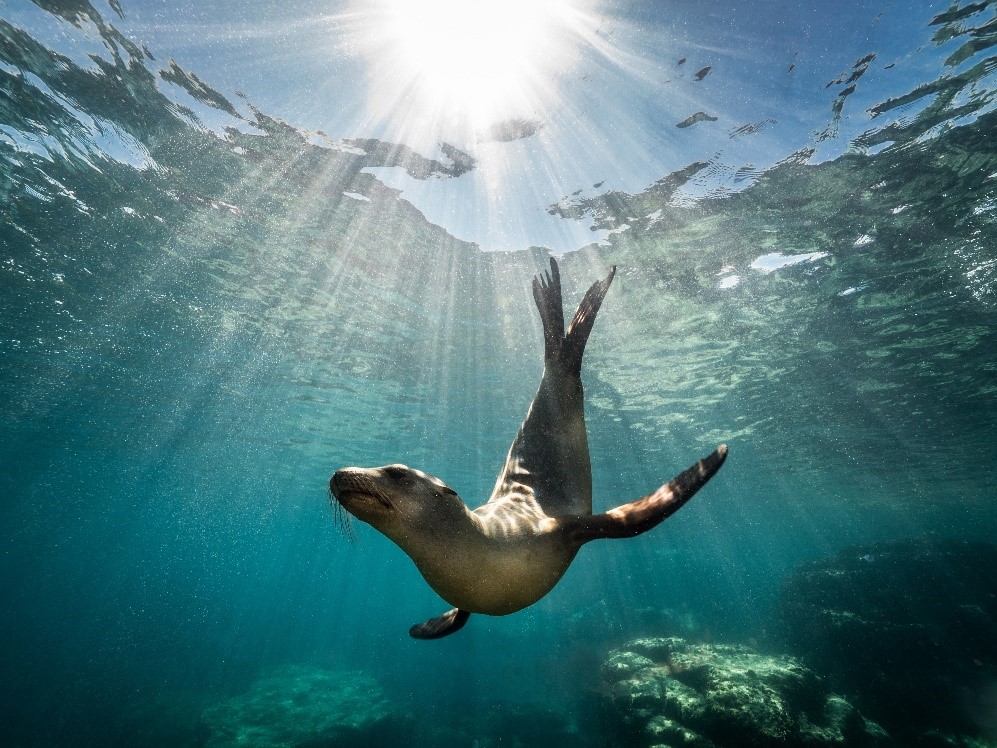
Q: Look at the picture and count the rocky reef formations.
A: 3